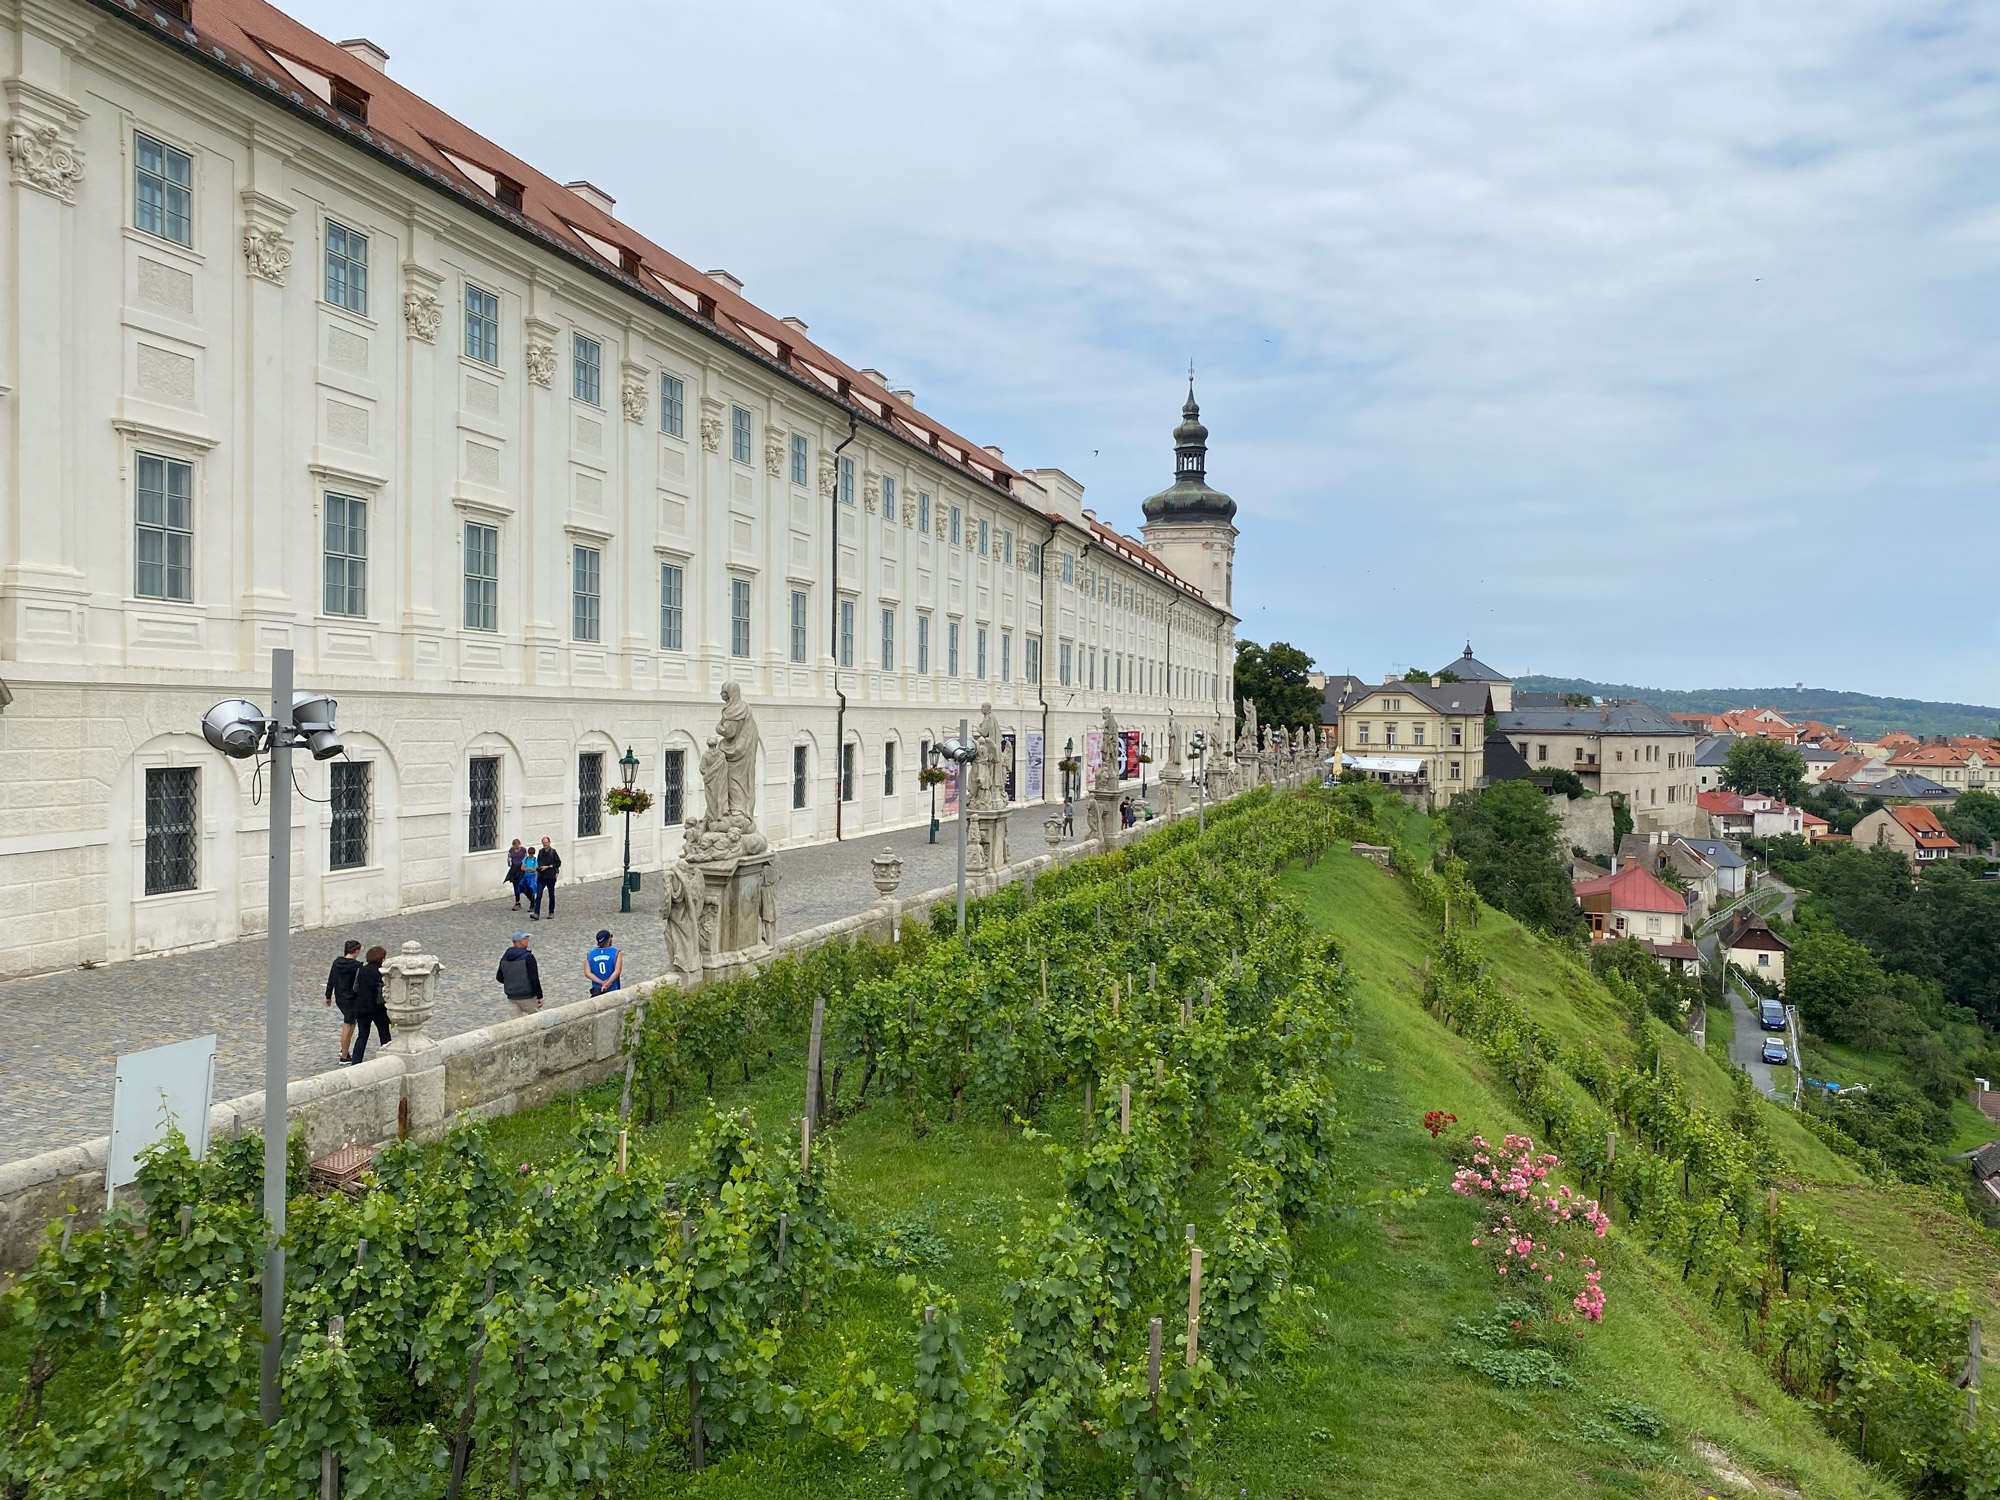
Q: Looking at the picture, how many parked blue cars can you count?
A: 2